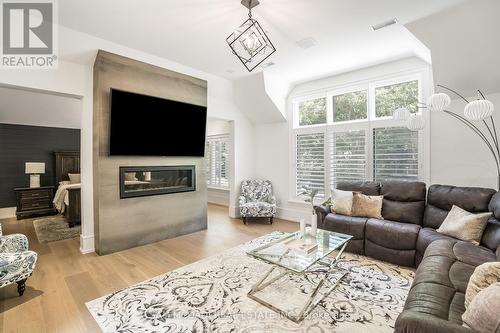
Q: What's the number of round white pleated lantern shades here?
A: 4